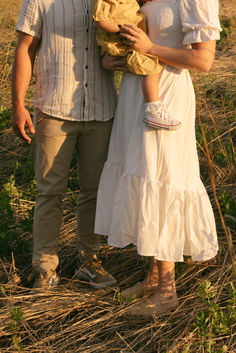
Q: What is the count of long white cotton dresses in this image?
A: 1